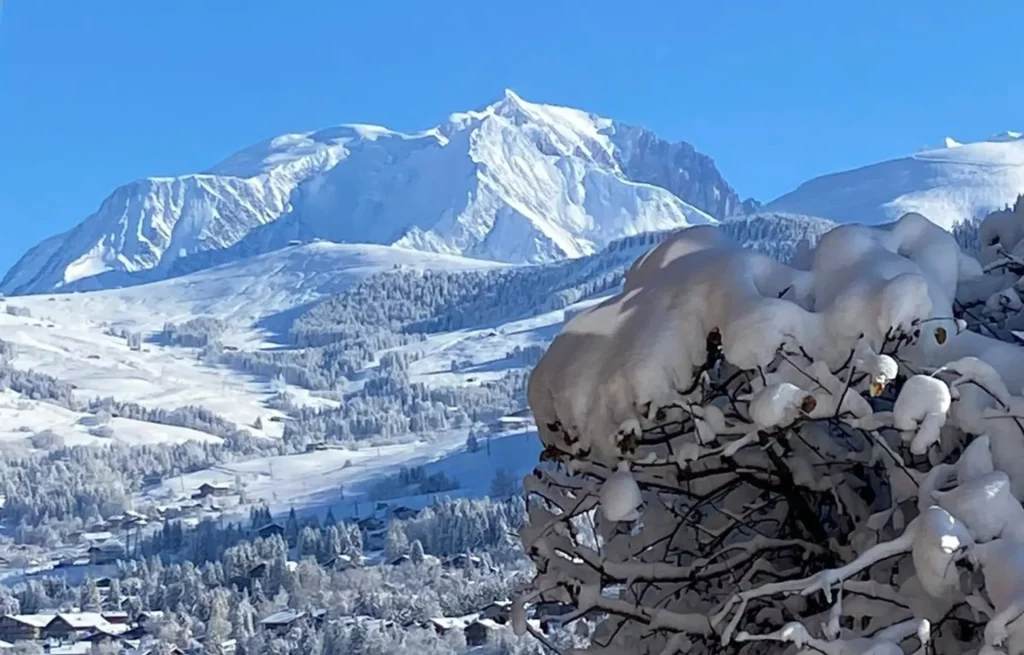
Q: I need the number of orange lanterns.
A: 0